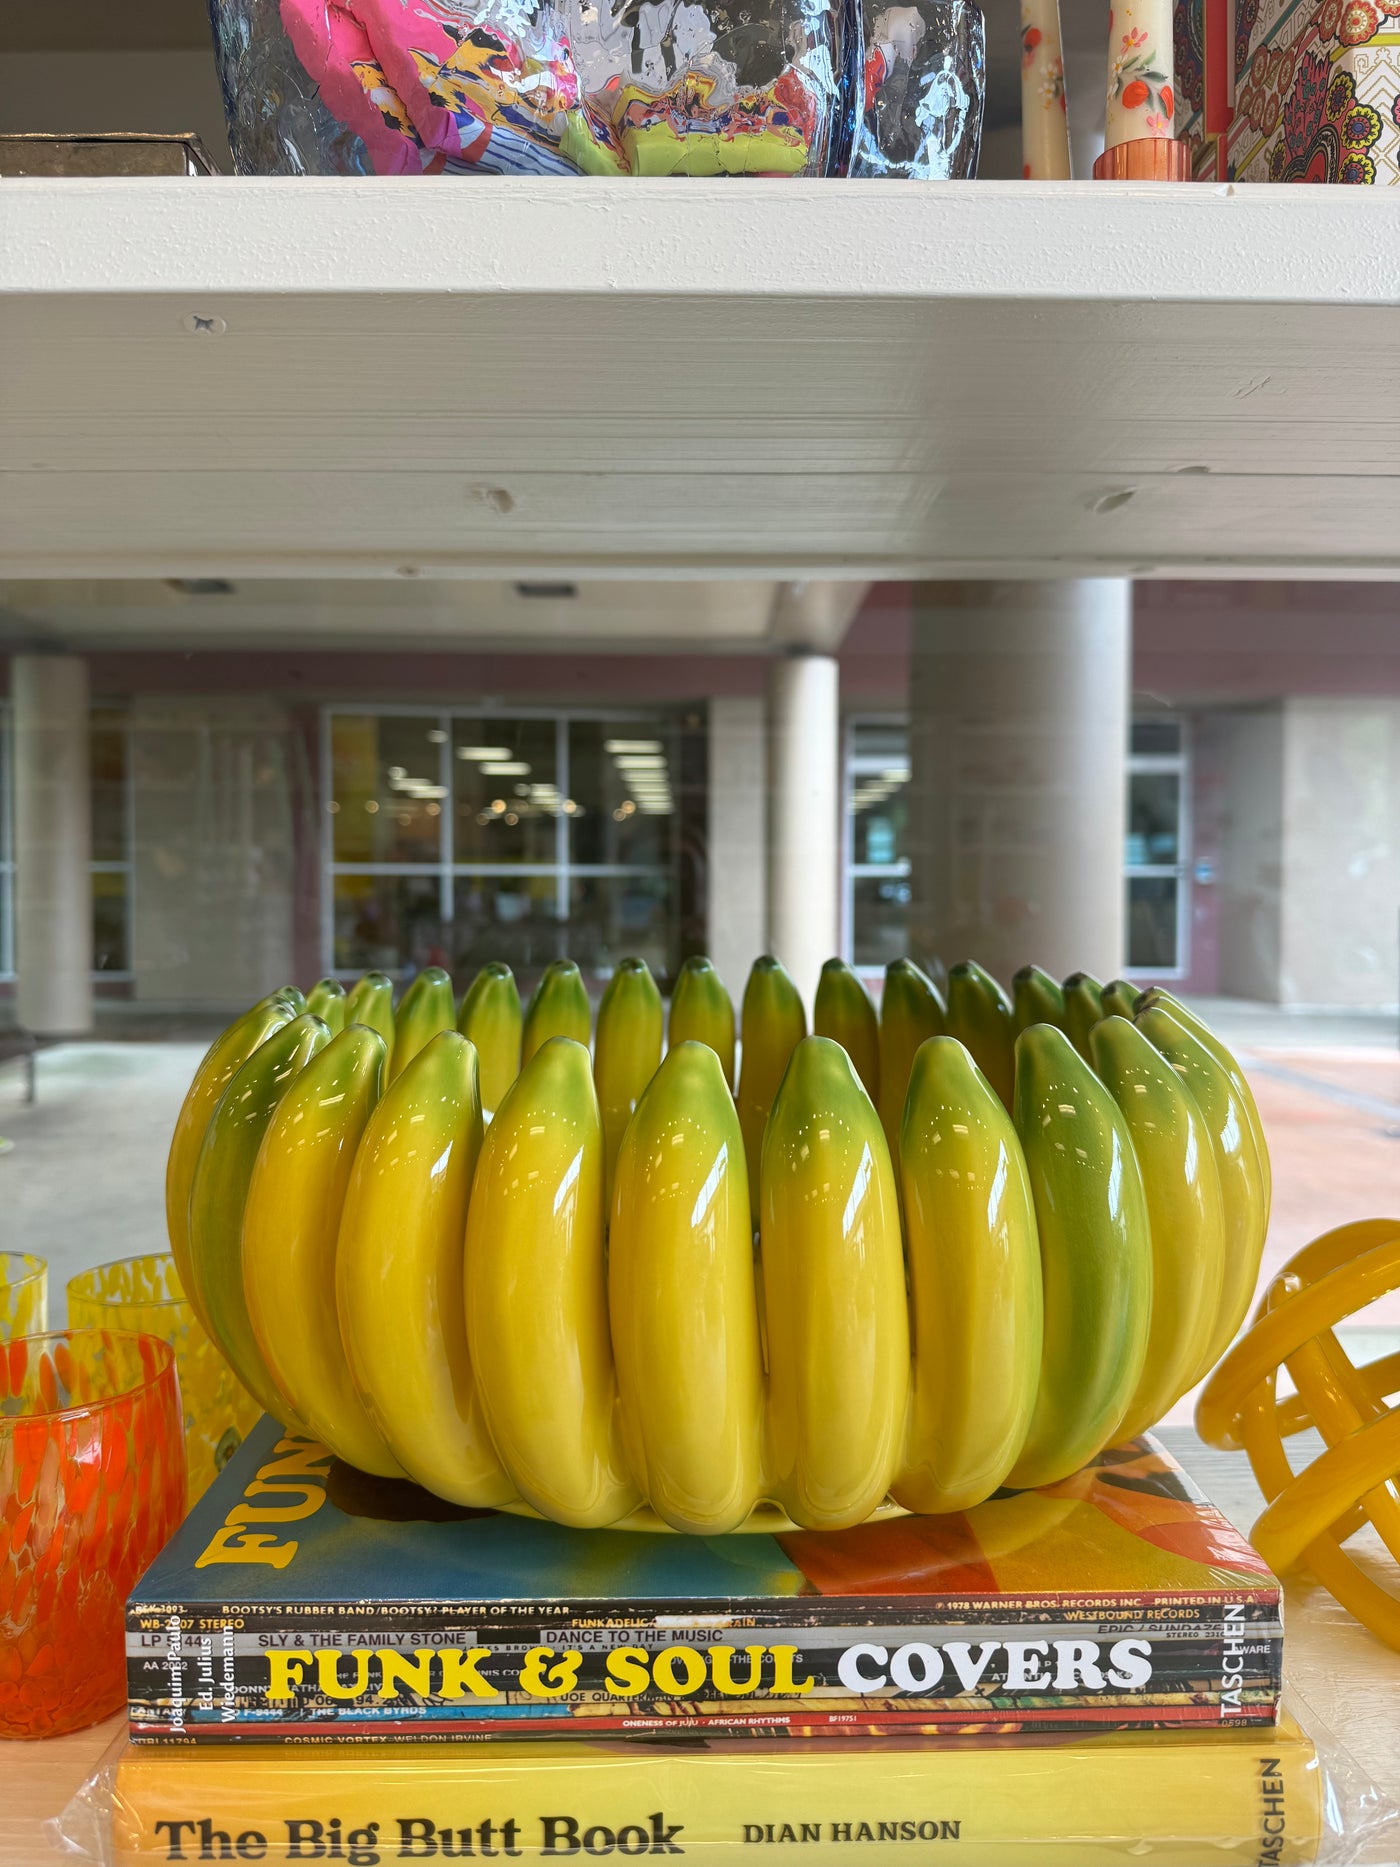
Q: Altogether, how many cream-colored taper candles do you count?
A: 2